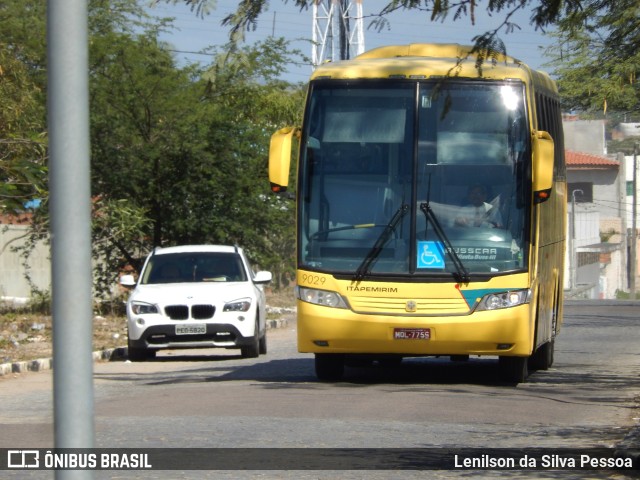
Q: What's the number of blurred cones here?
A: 0